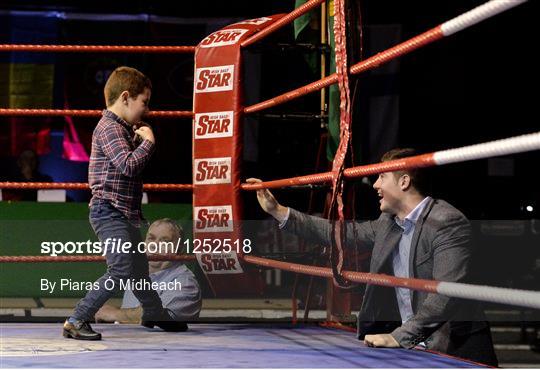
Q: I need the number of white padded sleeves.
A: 3